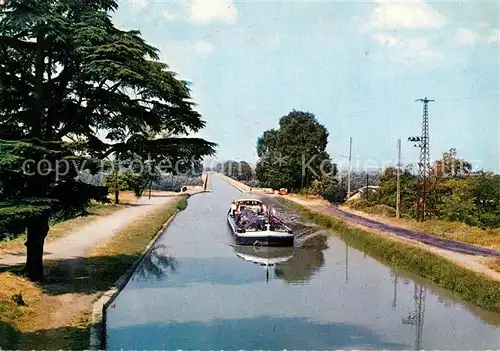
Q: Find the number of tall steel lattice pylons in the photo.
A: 1